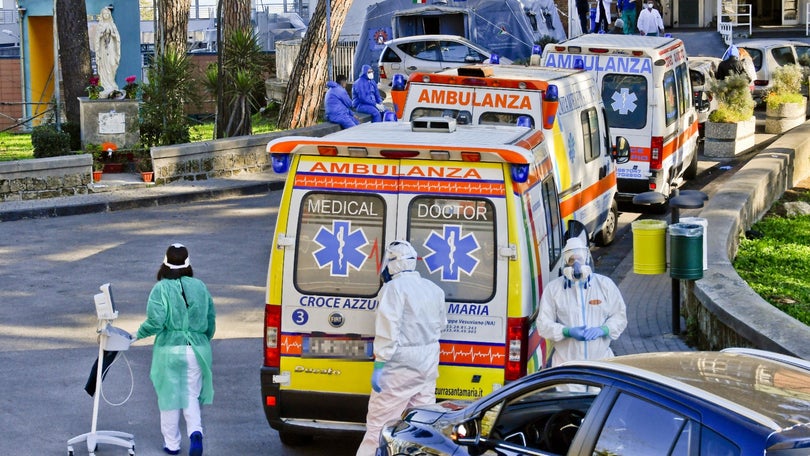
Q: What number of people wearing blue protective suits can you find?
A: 2